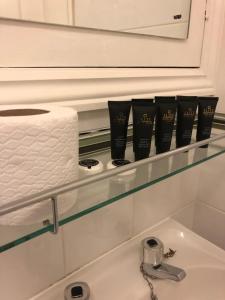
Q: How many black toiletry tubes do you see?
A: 5